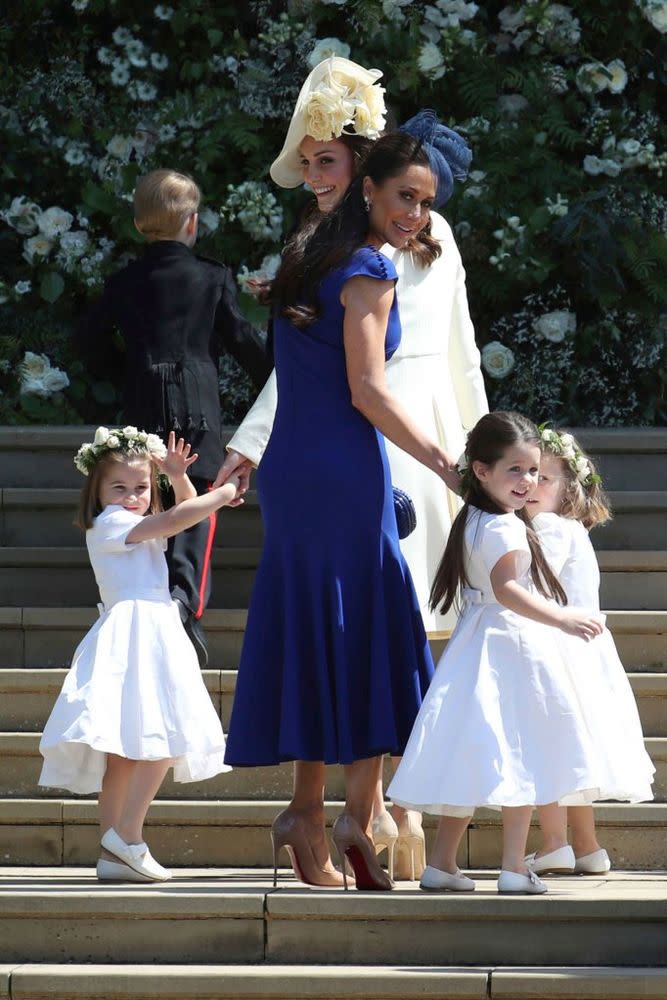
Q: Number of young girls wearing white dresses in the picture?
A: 3